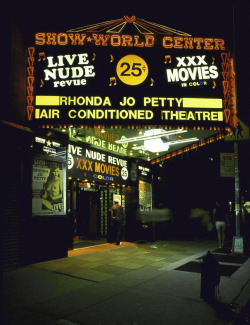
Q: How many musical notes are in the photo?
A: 9